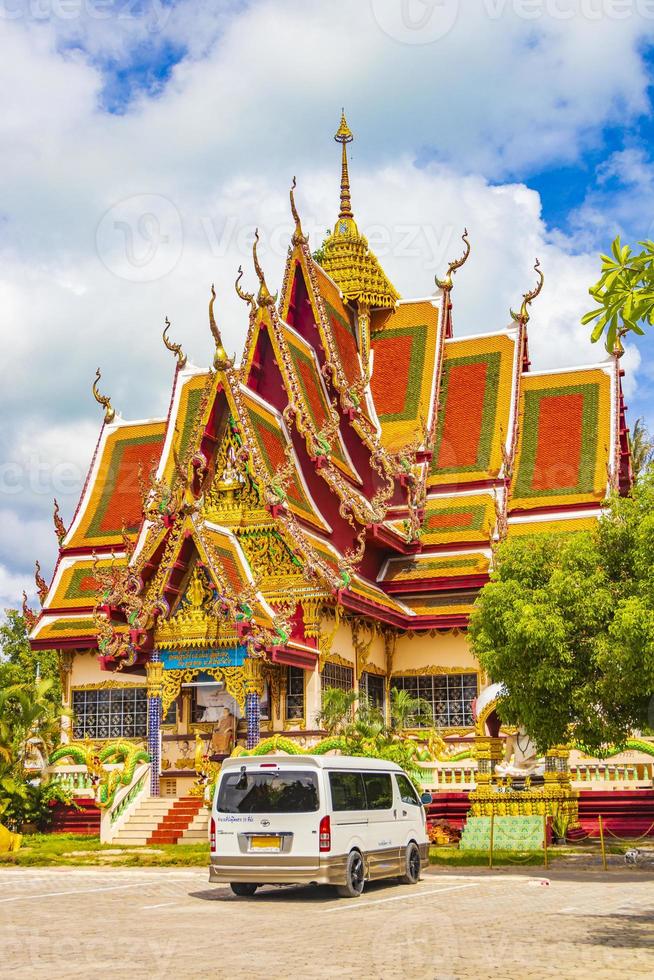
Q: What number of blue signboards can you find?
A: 1